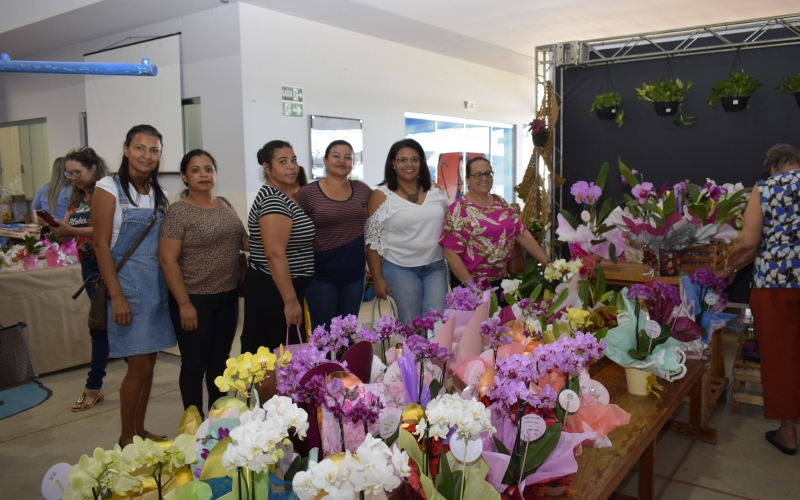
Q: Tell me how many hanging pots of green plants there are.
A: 4